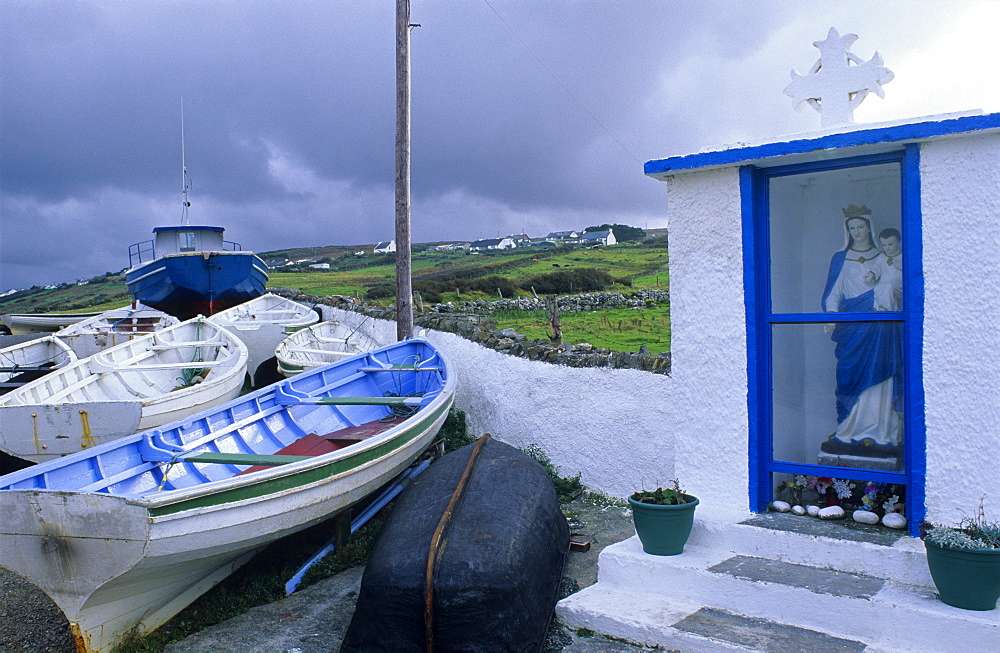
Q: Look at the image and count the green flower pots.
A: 2